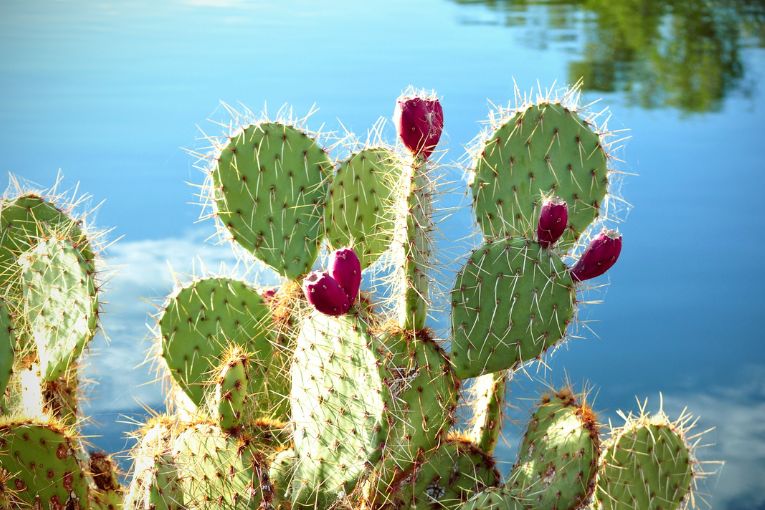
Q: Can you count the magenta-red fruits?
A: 5